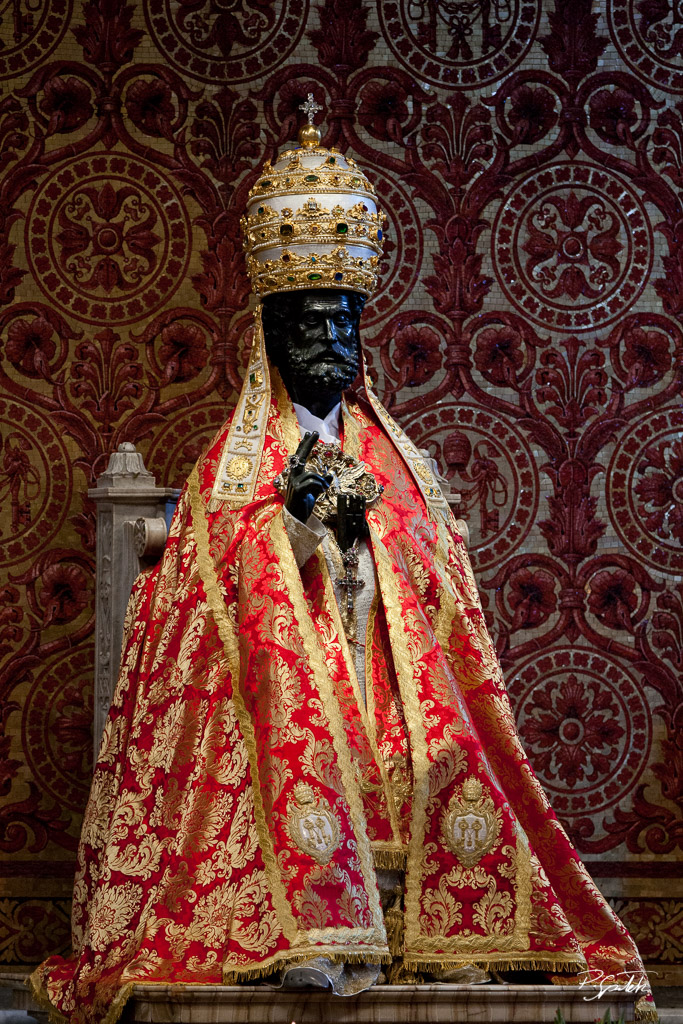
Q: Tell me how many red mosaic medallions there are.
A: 13